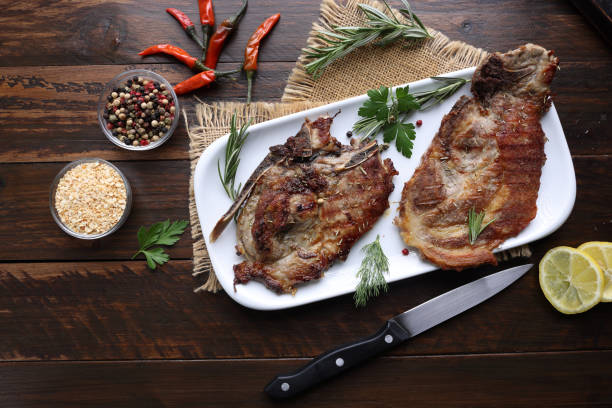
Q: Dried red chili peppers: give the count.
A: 6